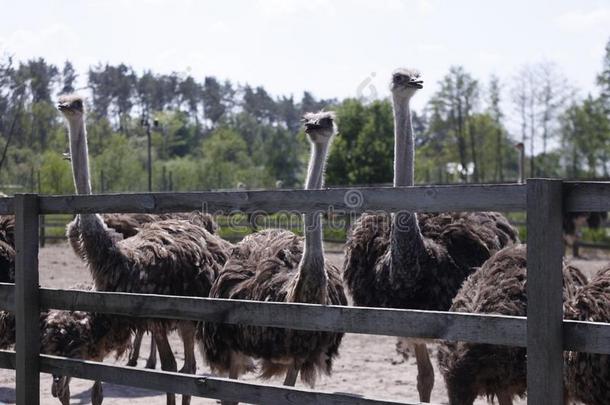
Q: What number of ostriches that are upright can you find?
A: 3